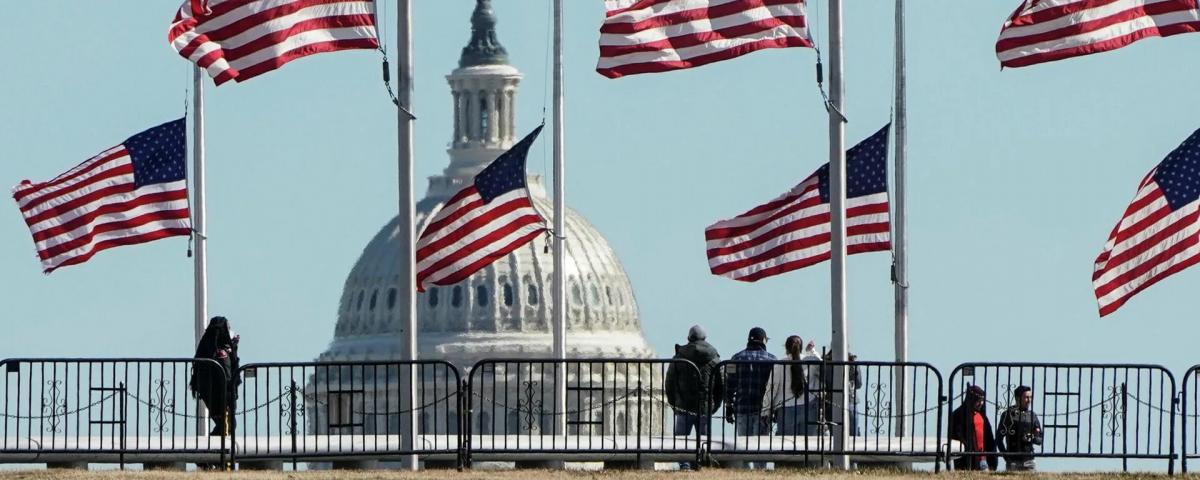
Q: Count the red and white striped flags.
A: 7